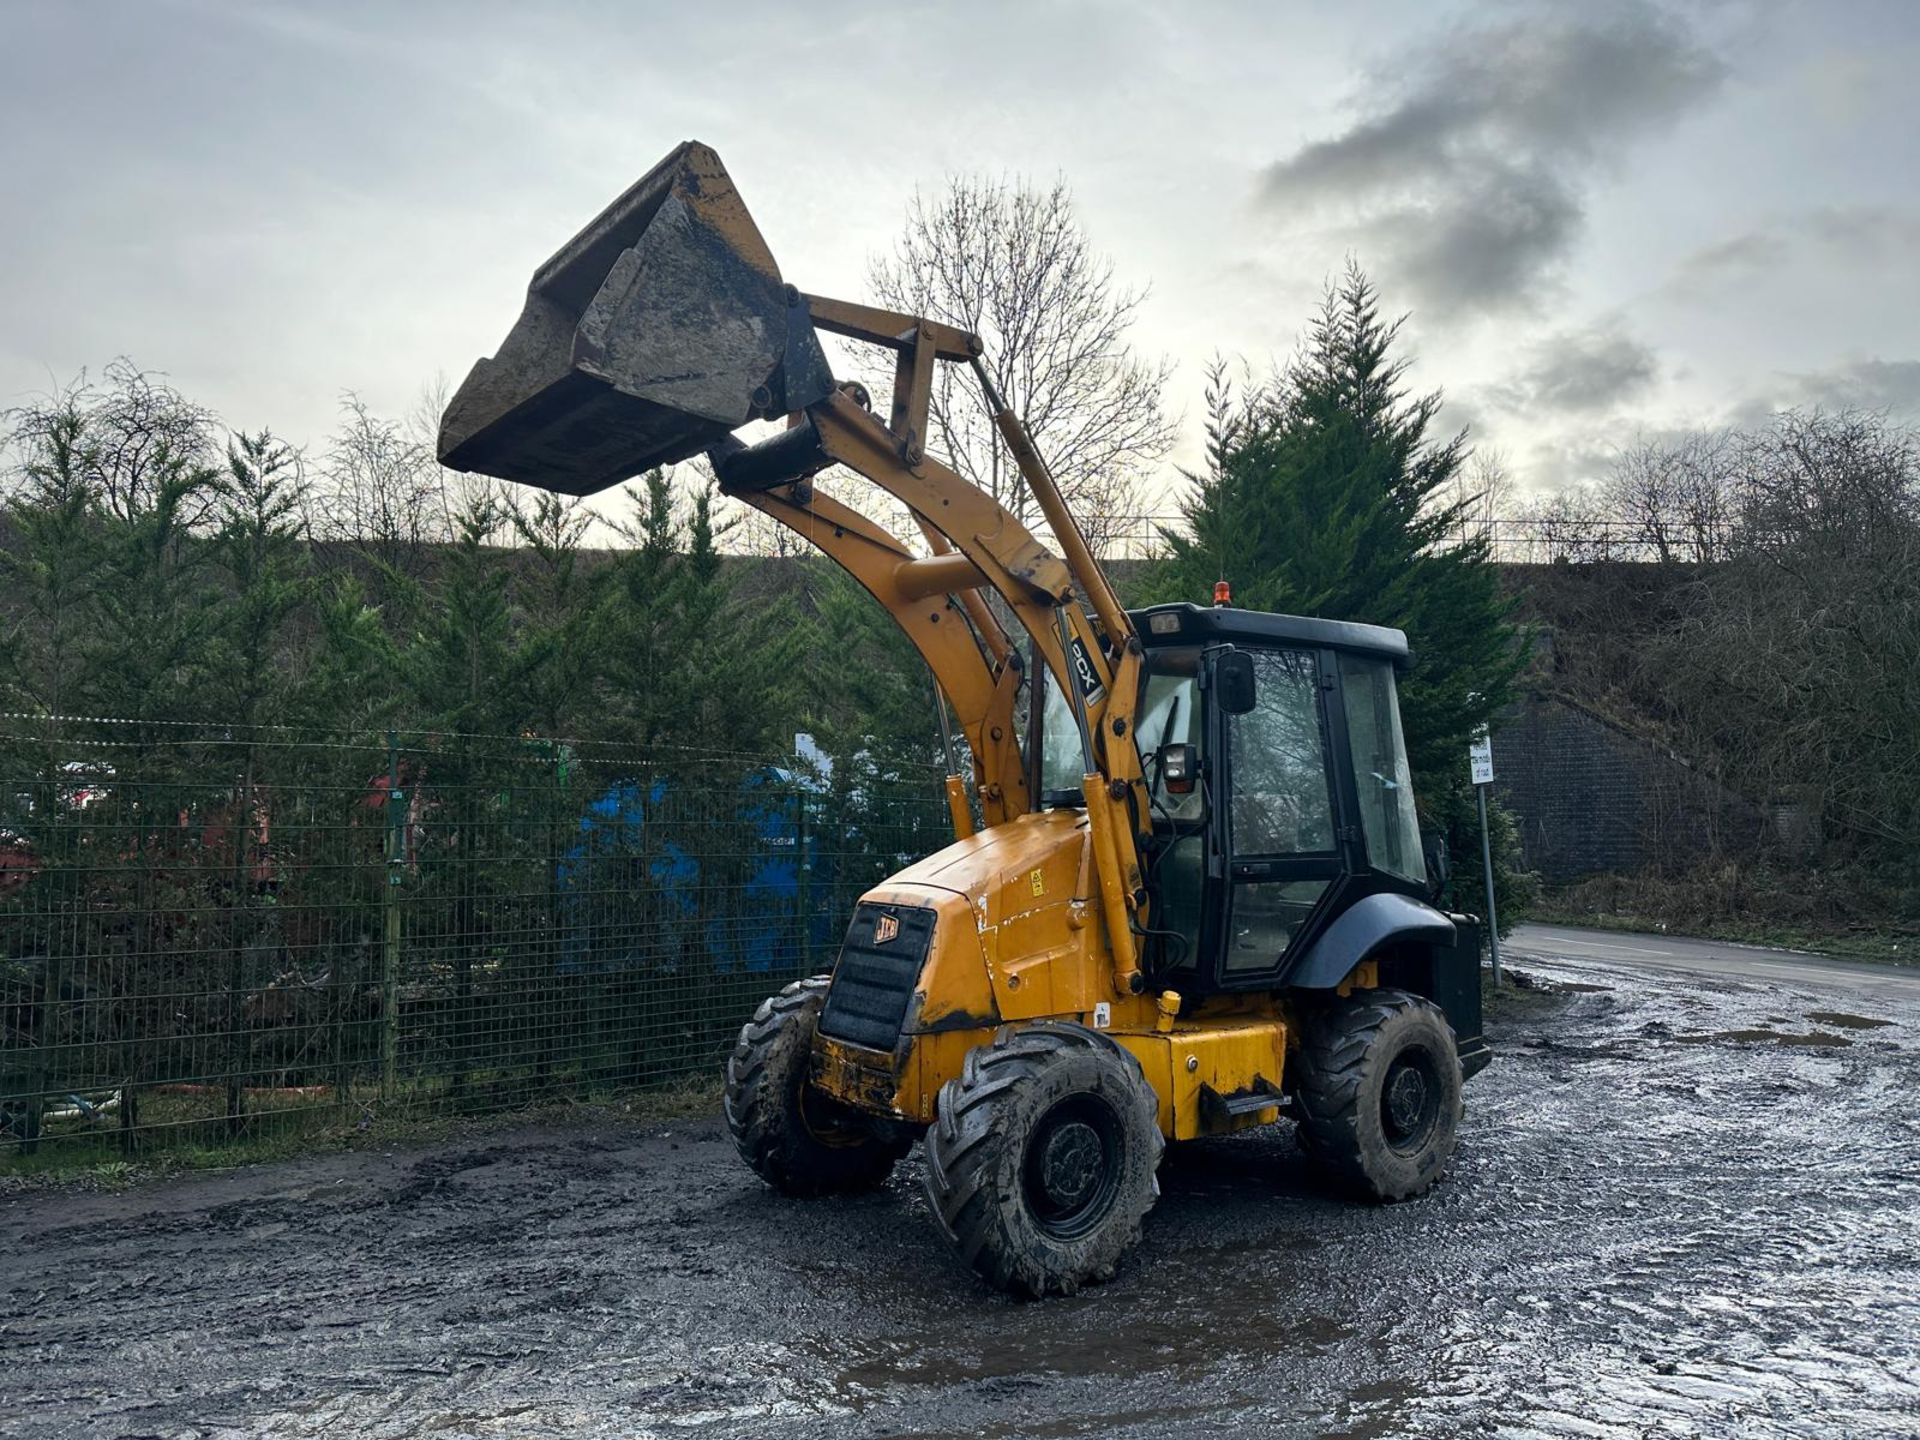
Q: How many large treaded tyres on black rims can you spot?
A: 3